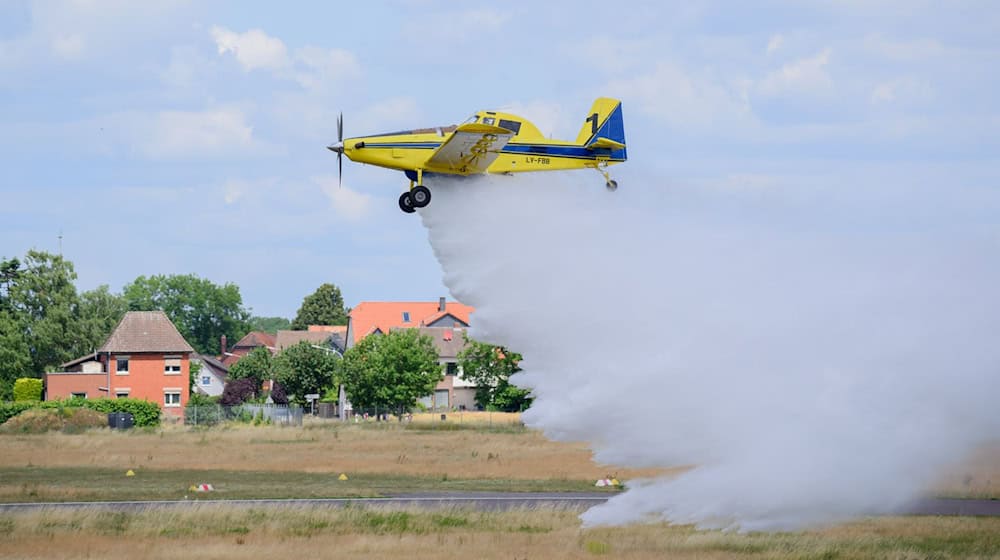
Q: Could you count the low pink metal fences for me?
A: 0